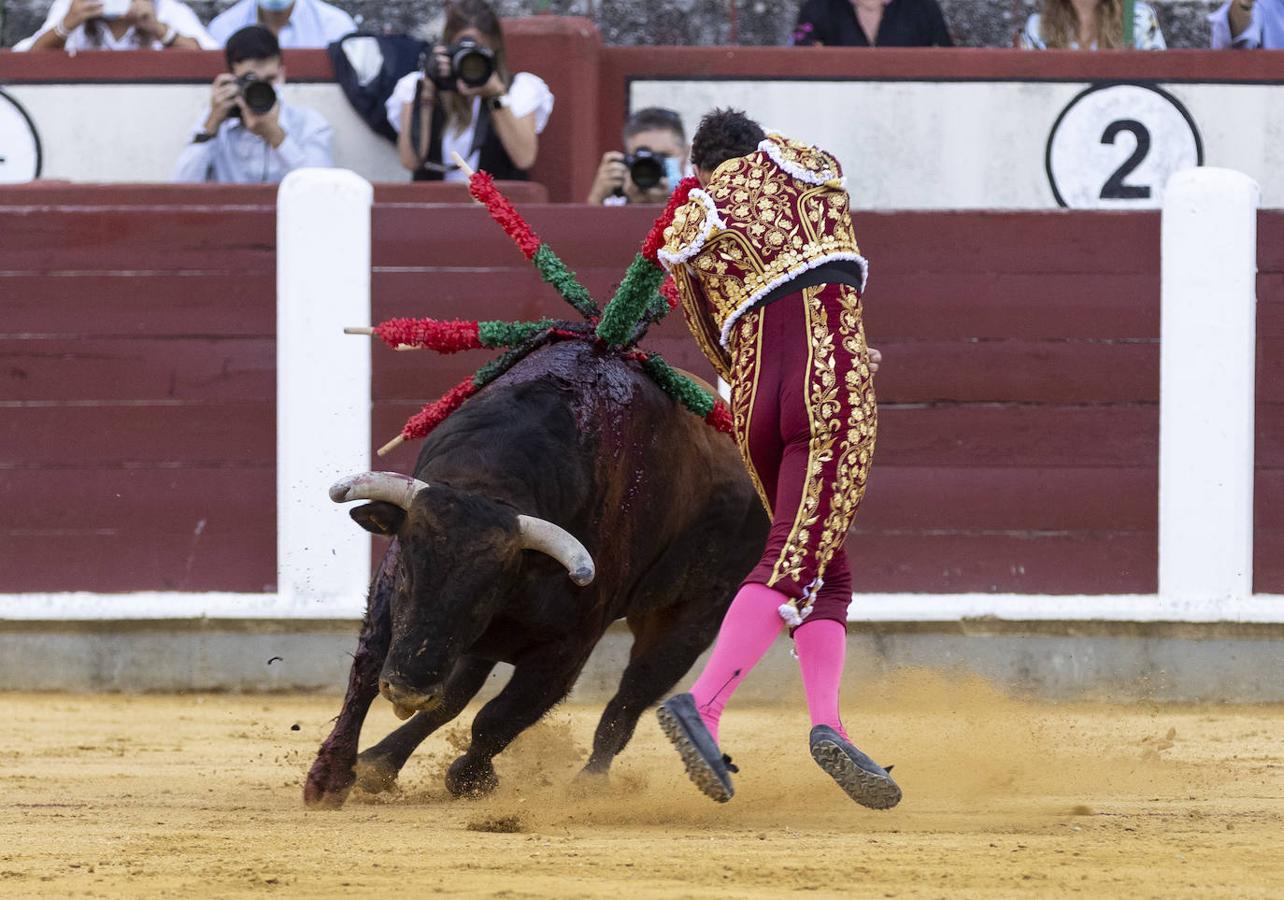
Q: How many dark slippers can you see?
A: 2